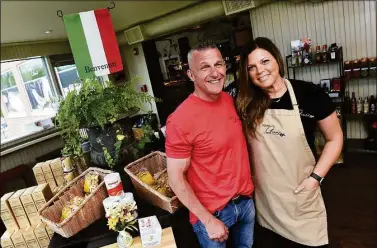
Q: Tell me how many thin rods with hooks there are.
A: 1